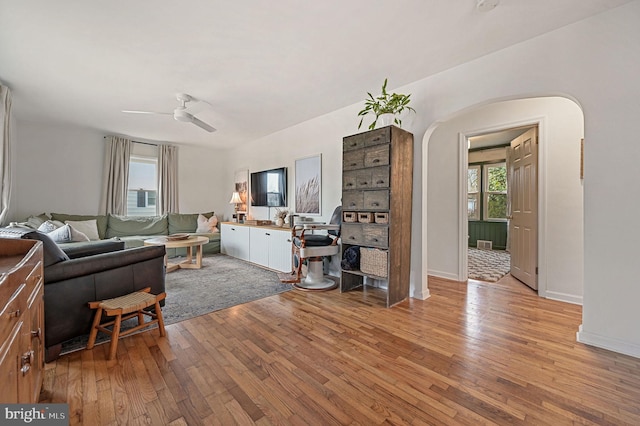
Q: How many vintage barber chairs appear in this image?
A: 1